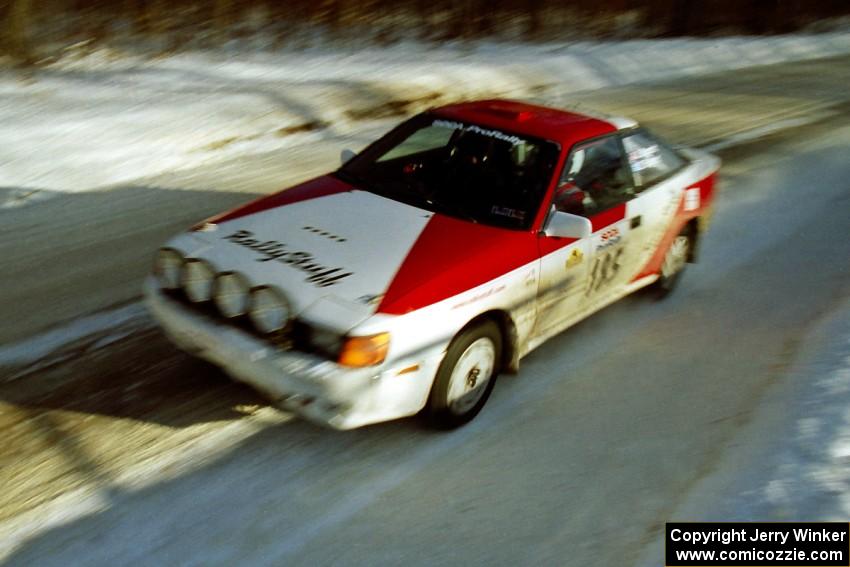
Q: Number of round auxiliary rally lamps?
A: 4